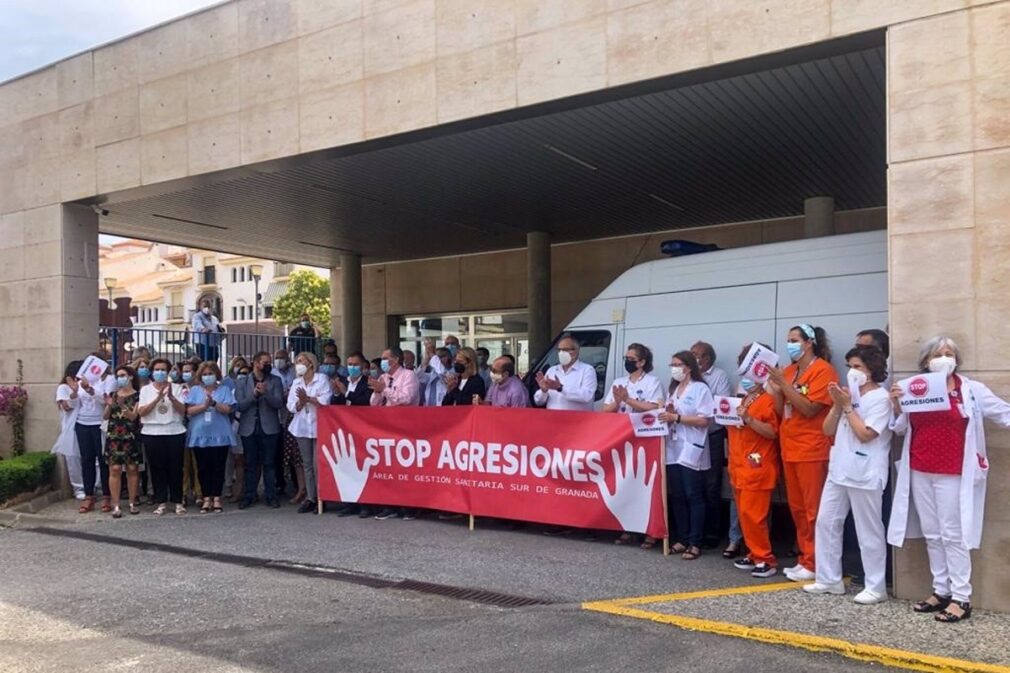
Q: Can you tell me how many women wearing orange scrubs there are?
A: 2